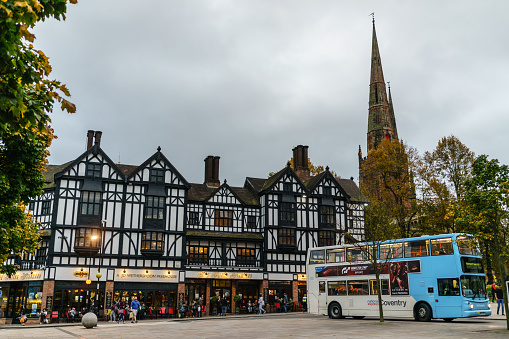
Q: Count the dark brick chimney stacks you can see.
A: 3